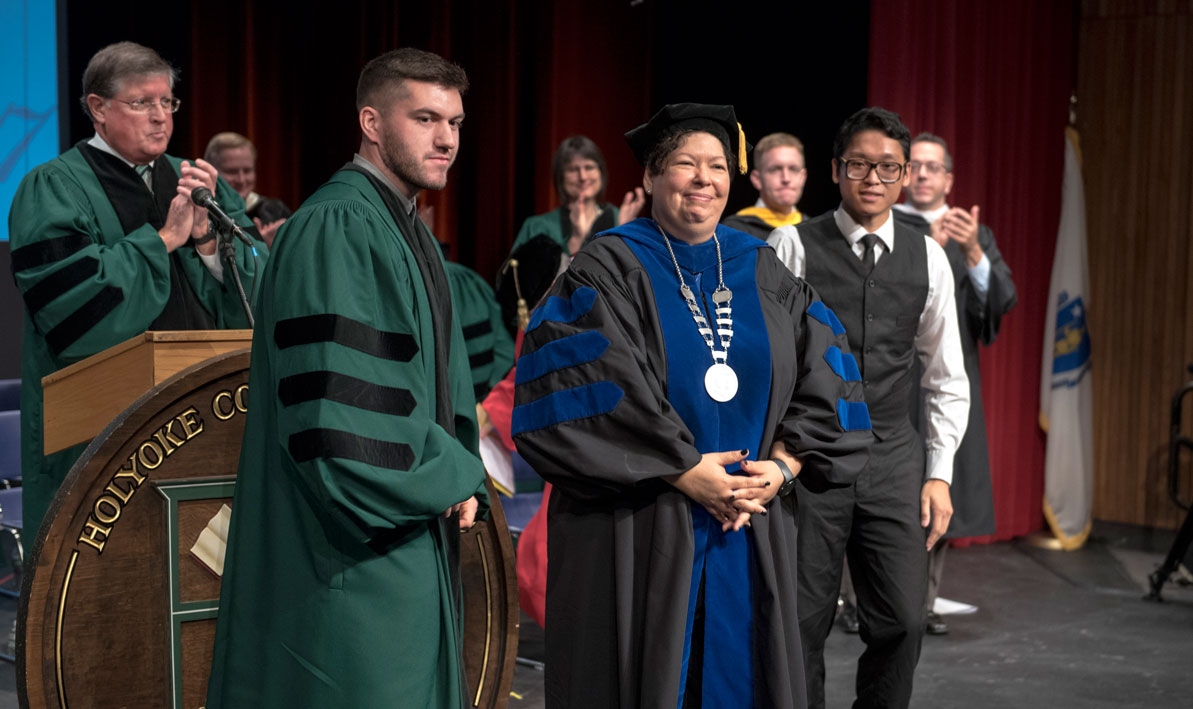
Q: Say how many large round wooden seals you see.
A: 1